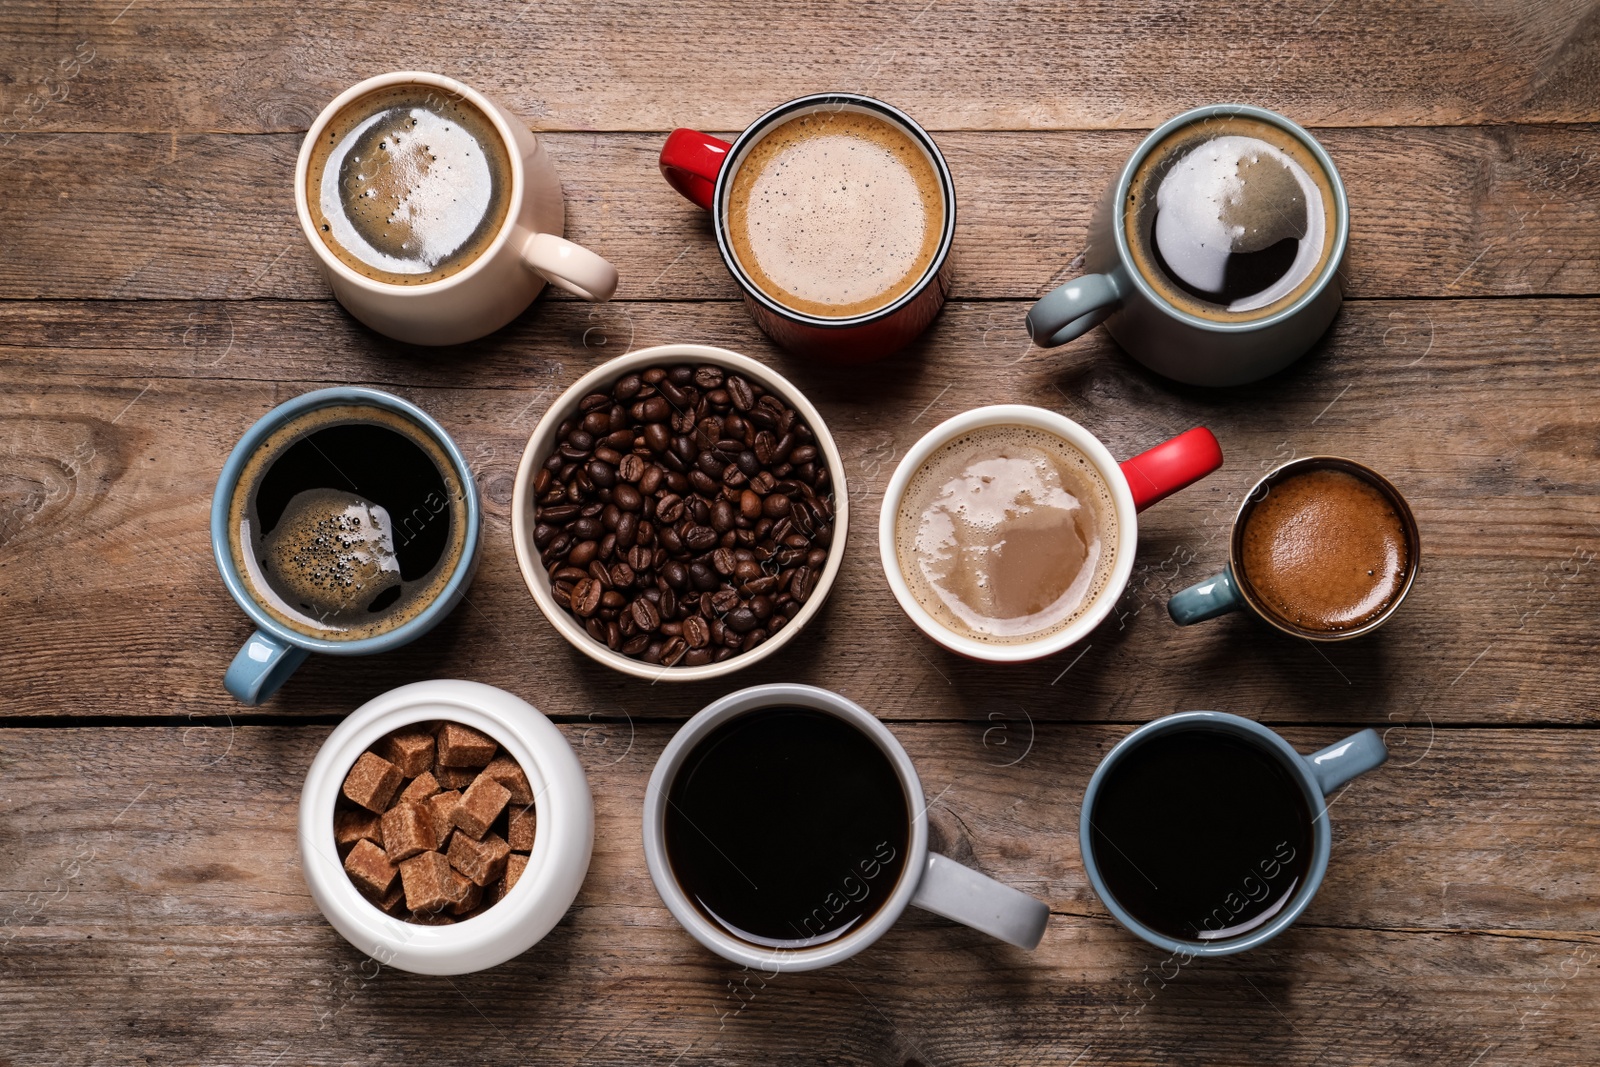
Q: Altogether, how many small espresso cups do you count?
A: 1